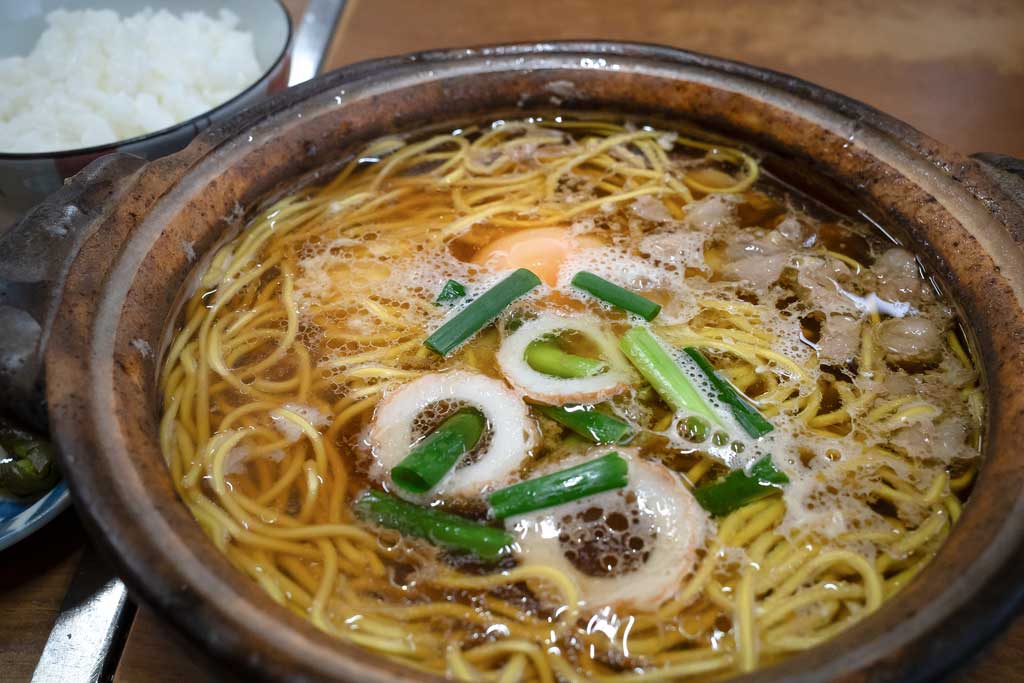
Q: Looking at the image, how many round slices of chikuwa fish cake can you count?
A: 3